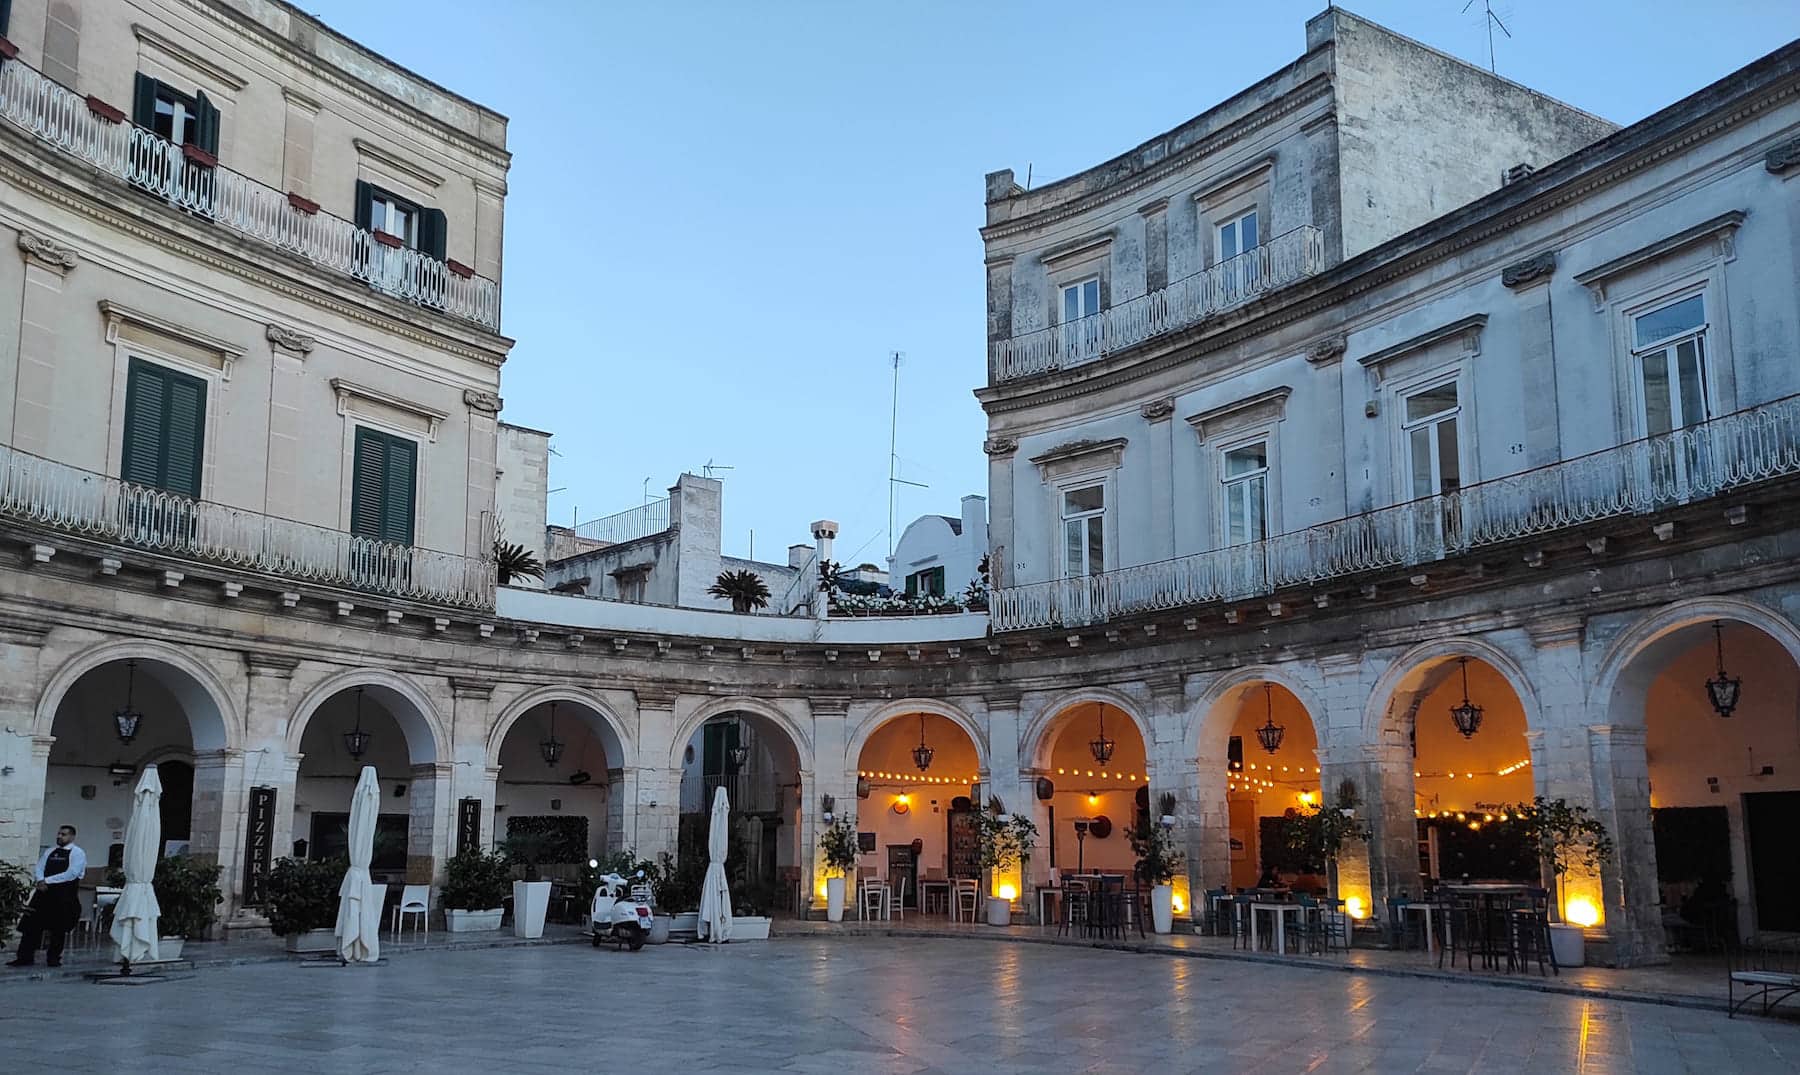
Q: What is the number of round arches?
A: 9